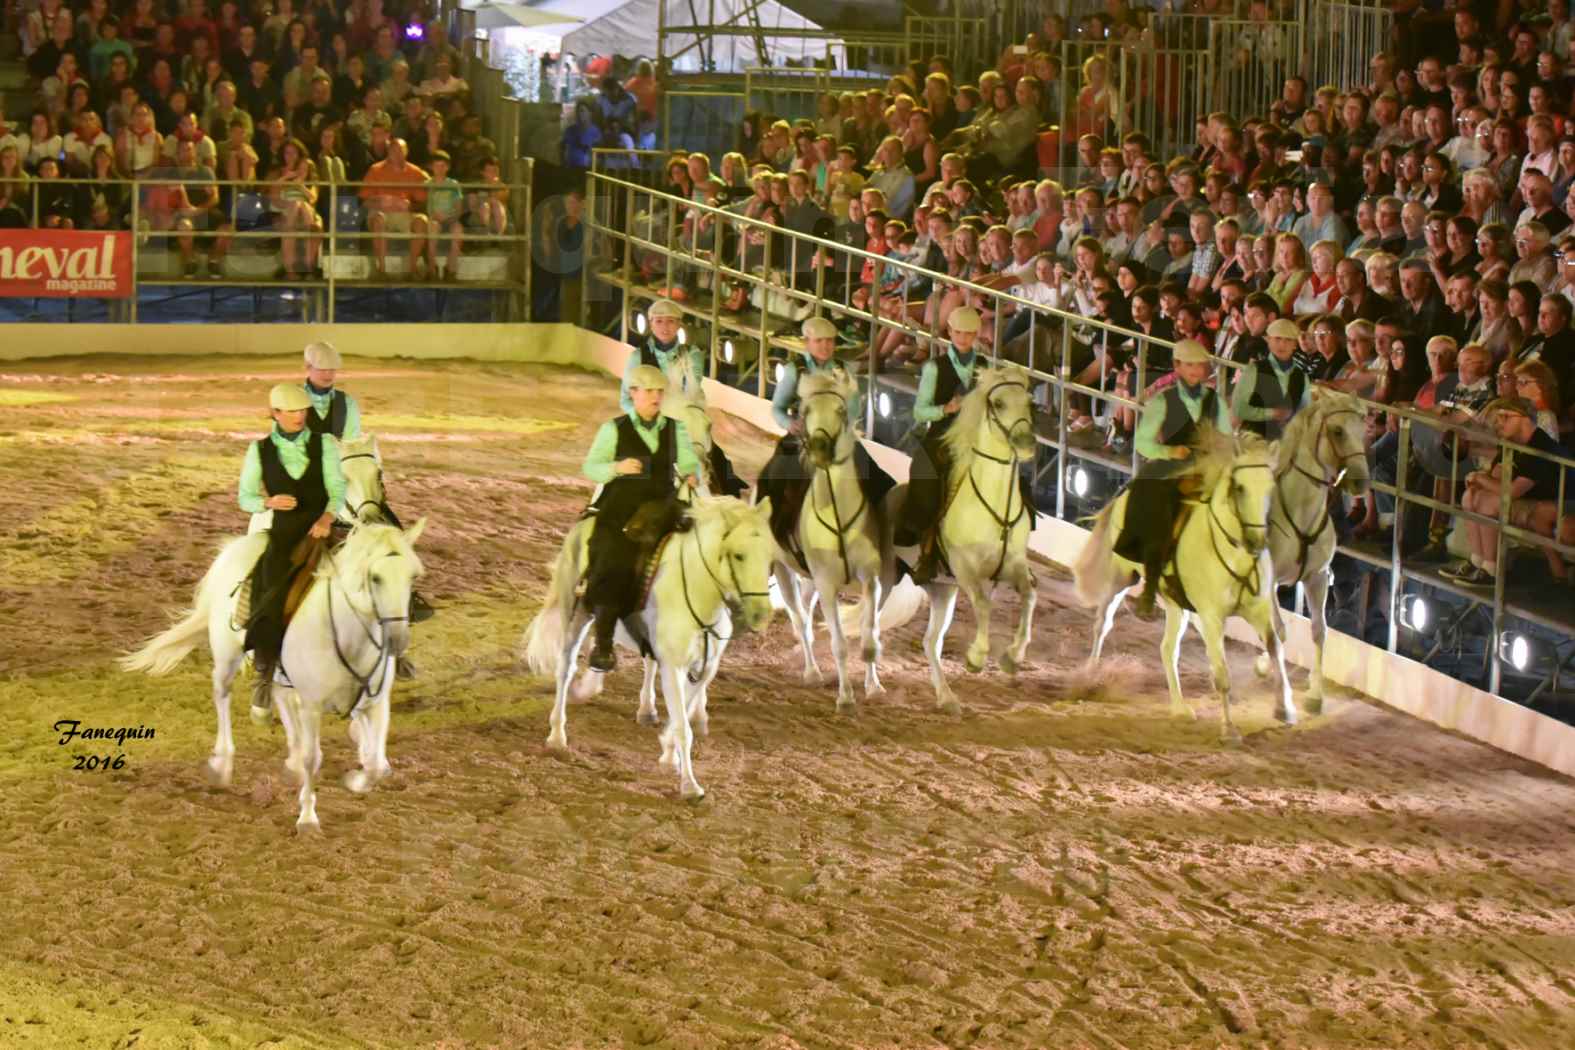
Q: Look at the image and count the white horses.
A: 8